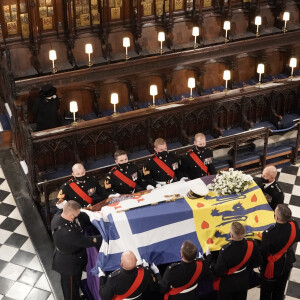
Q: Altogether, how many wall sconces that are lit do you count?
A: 15